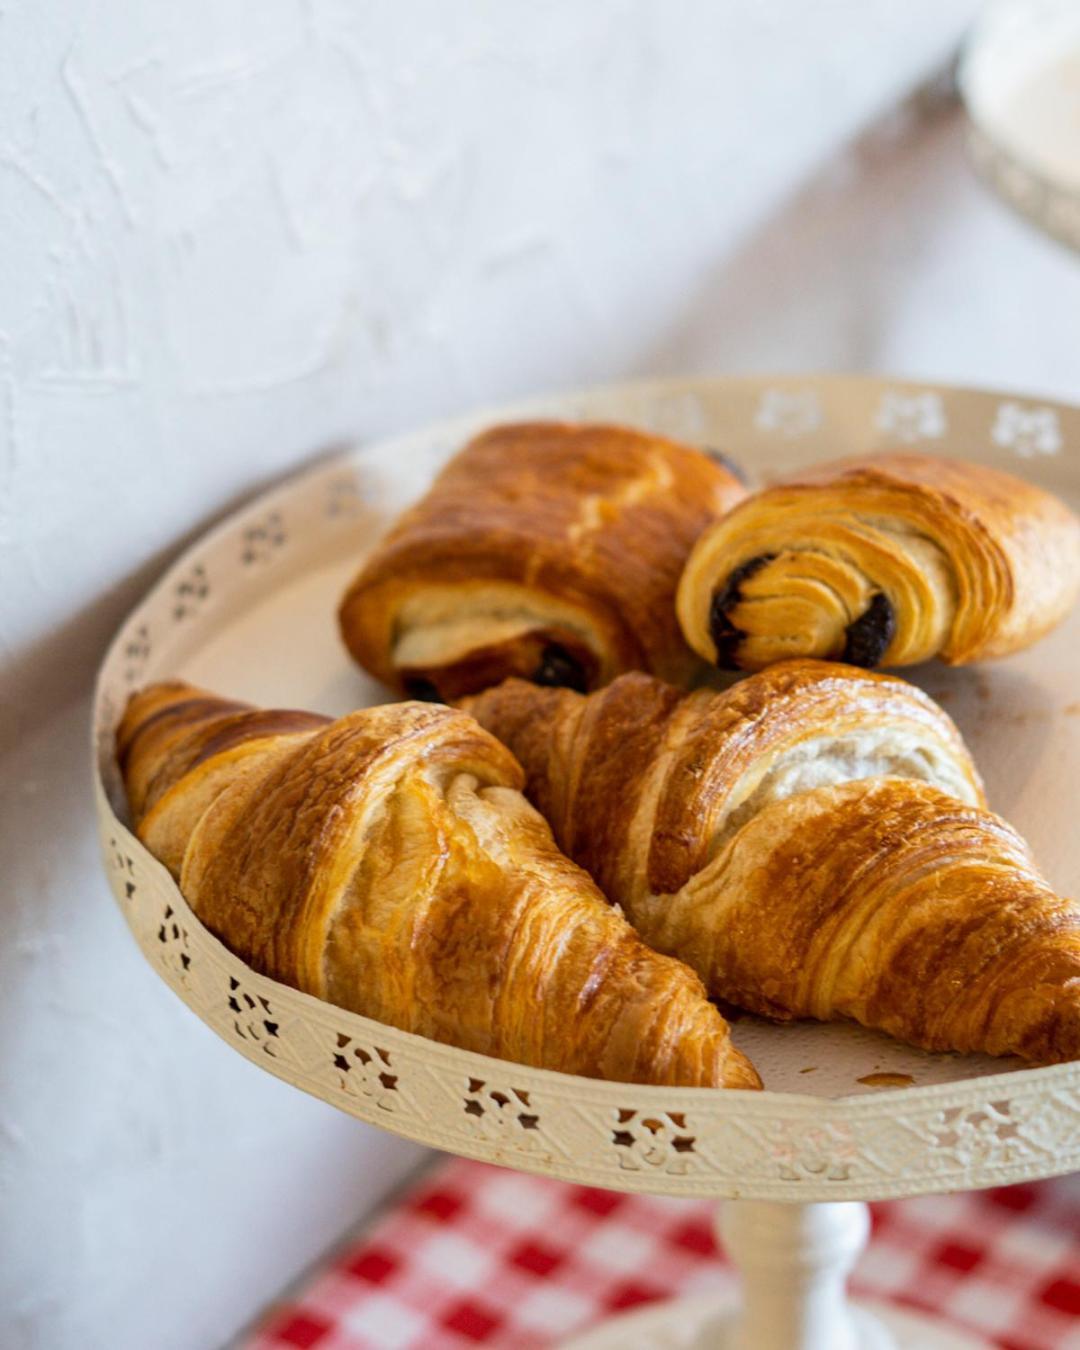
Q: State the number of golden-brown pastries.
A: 4